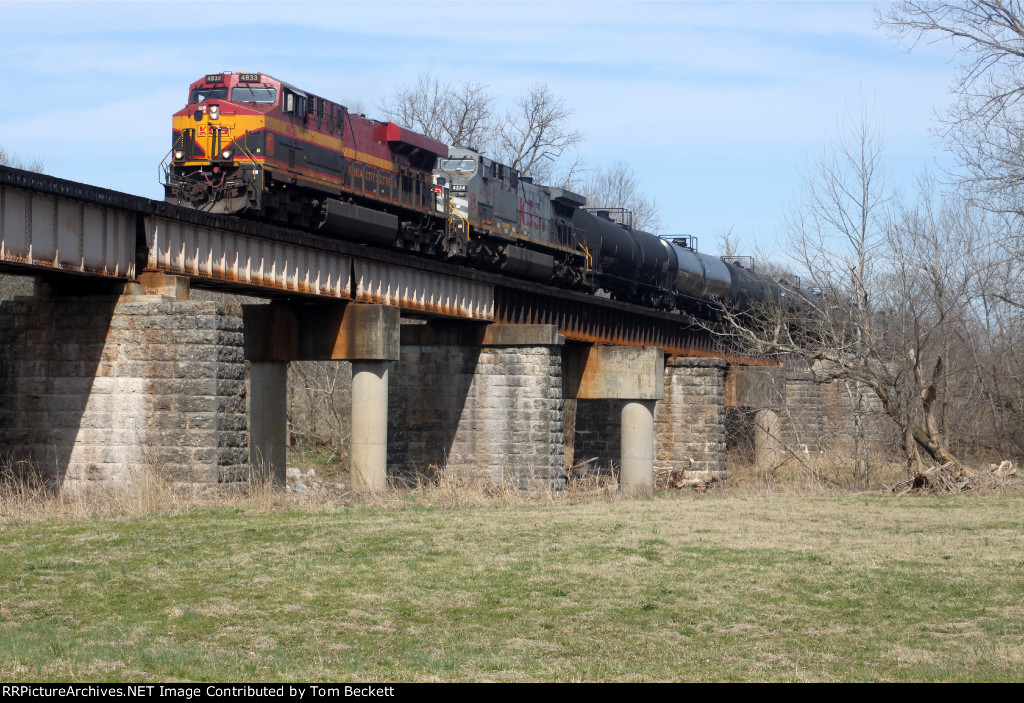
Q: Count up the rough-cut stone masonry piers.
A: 4